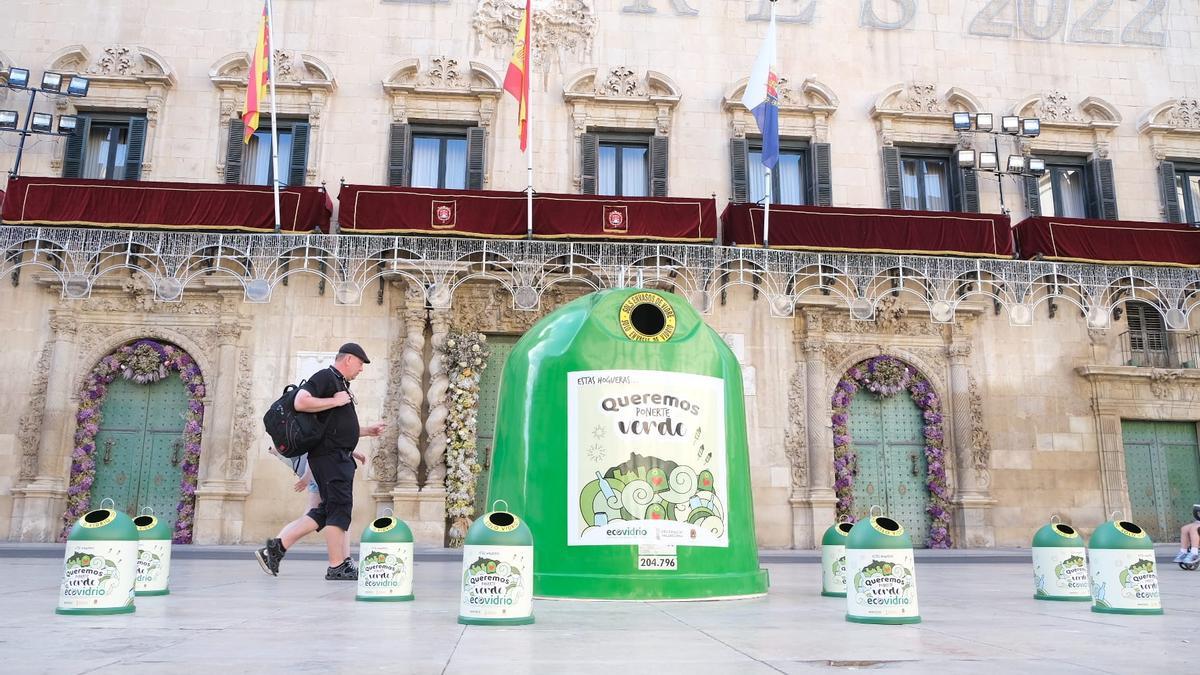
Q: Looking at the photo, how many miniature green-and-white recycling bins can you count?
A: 8